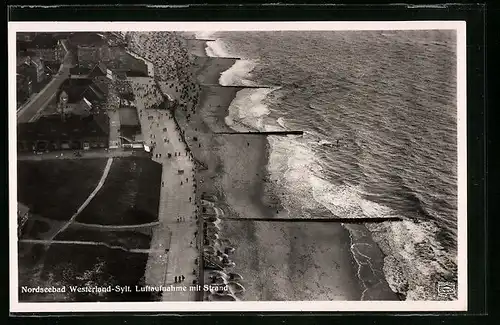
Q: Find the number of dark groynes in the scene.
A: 5